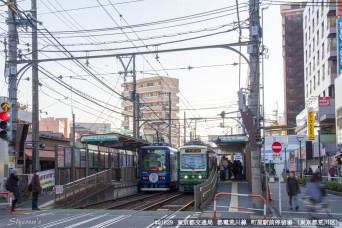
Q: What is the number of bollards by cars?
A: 0